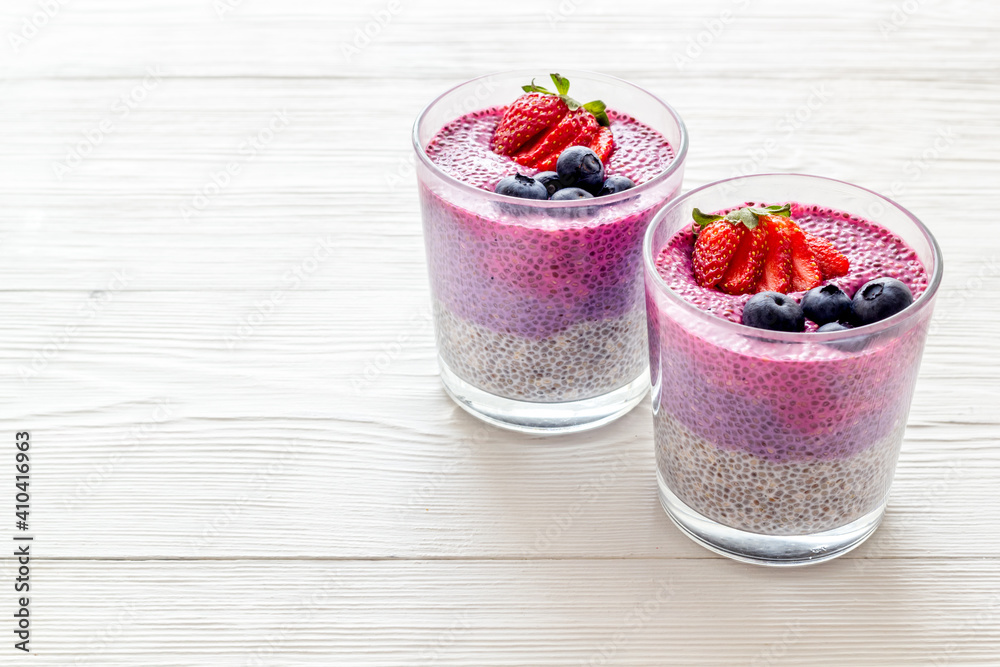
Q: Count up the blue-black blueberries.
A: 9